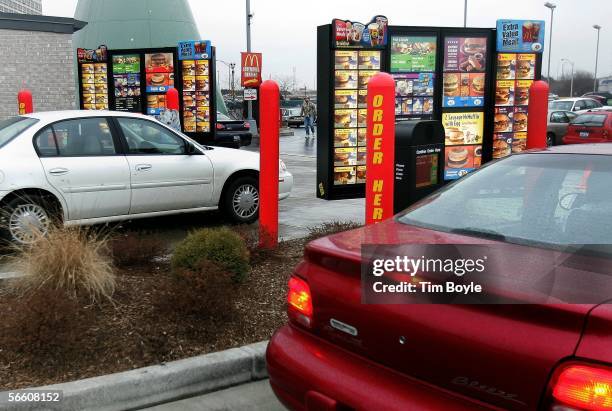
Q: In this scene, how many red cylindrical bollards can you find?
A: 5